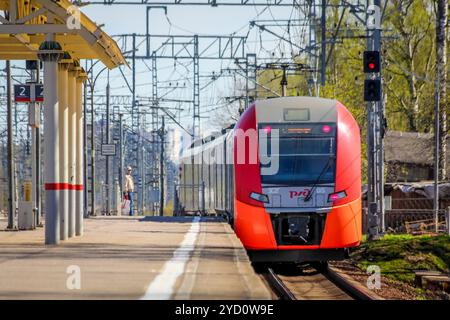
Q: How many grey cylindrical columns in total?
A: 4